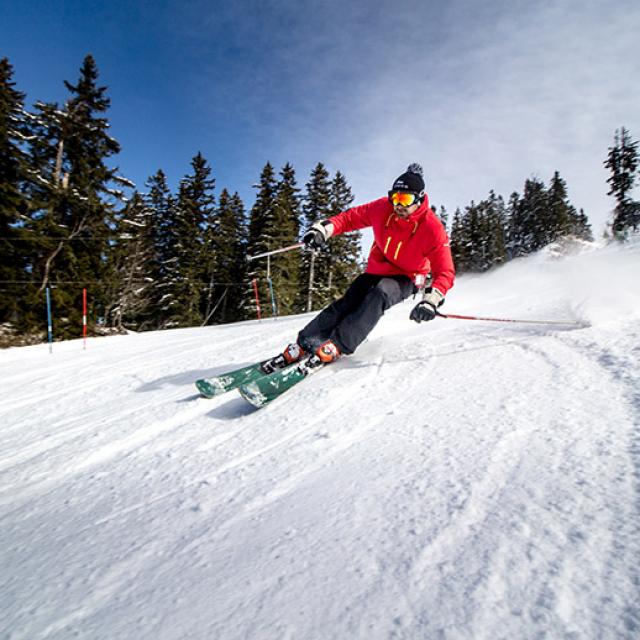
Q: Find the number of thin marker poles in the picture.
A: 4